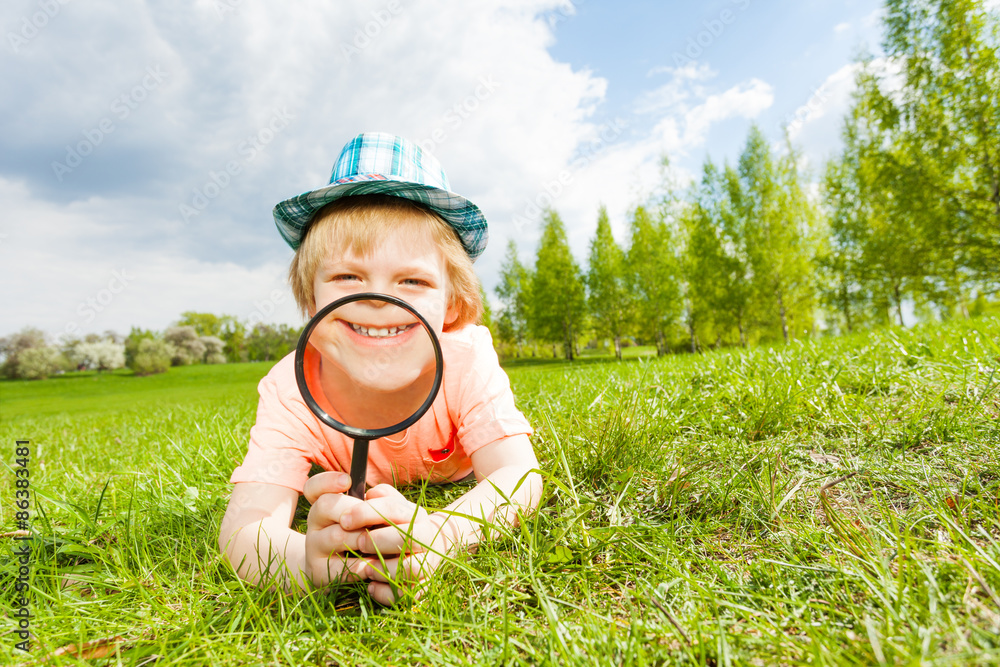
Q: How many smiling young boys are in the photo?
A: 1